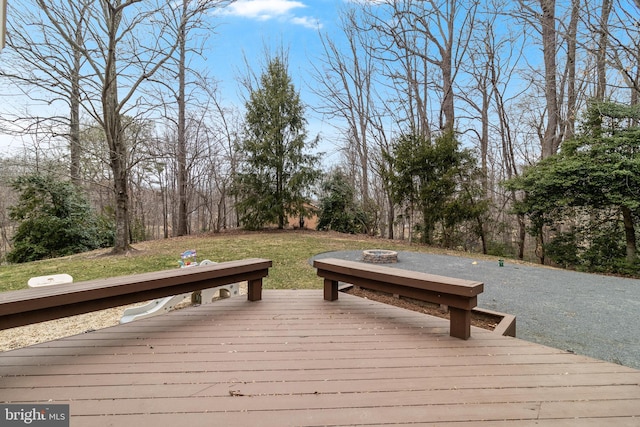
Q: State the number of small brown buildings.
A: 1